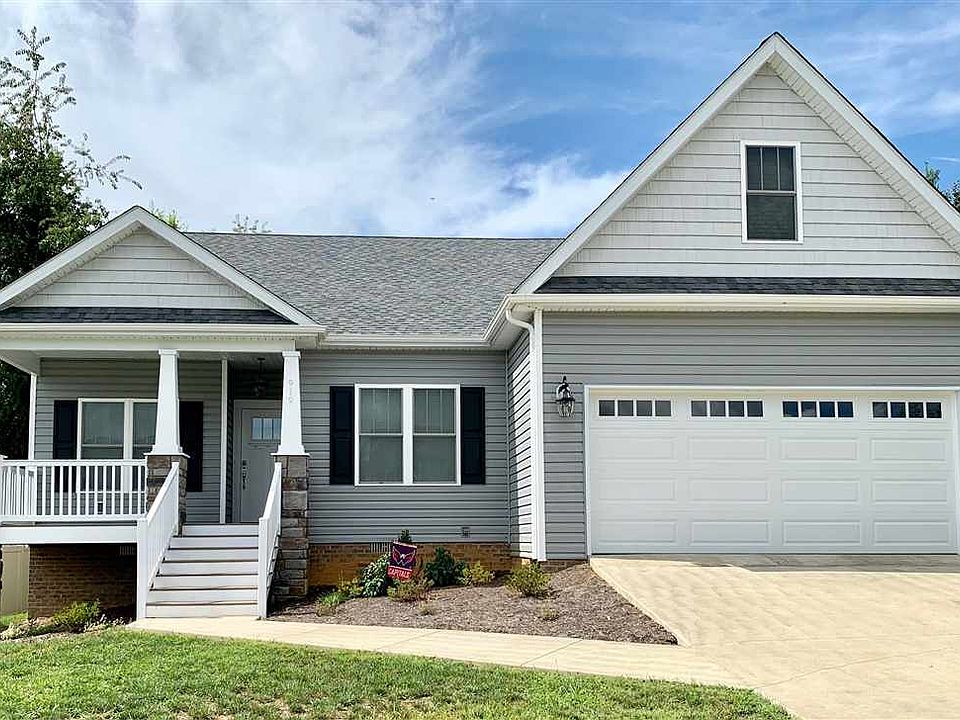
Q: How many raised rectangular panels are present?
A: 12